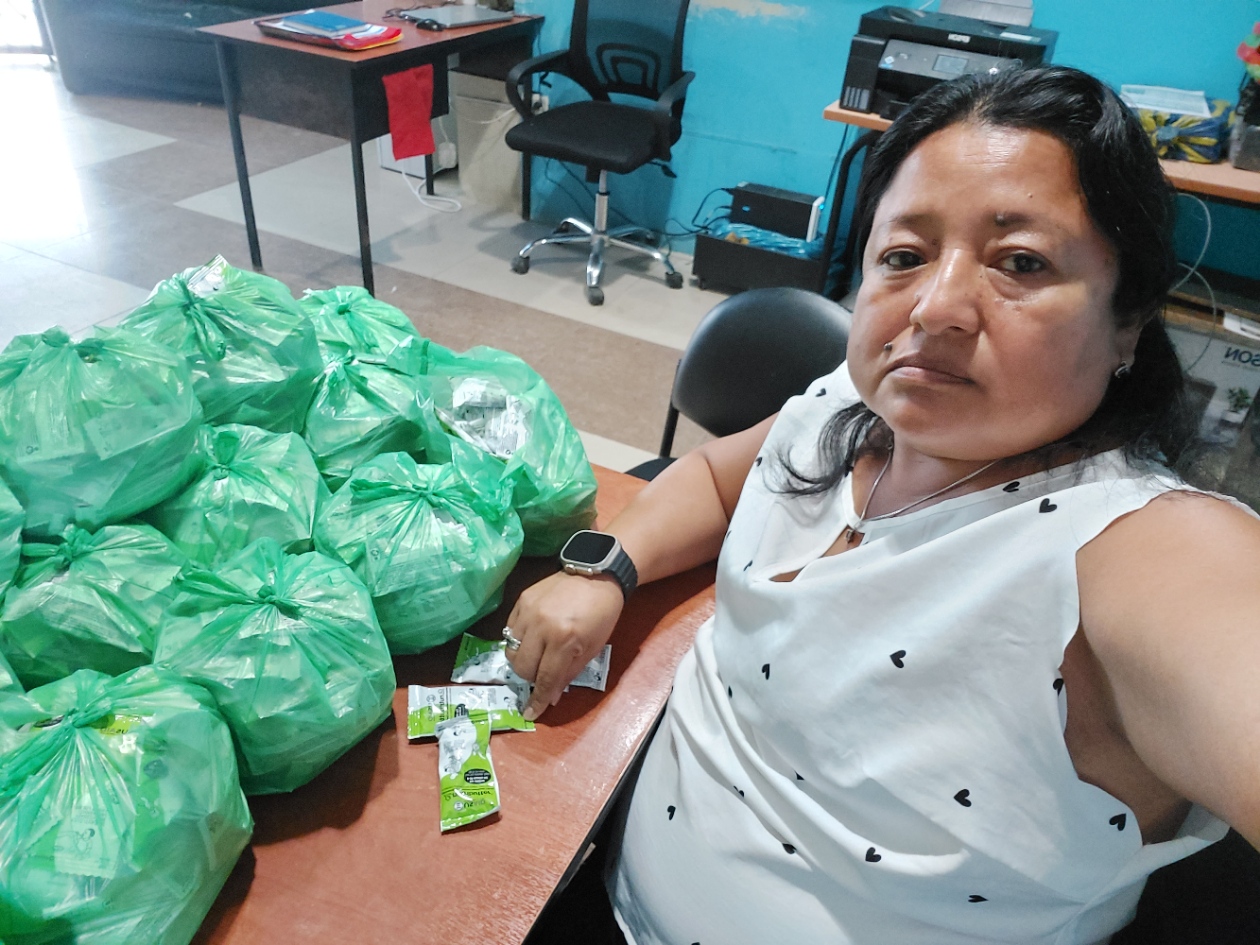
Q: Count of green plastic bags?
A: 12